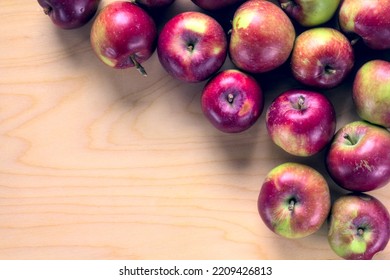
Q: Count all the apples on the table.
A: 15